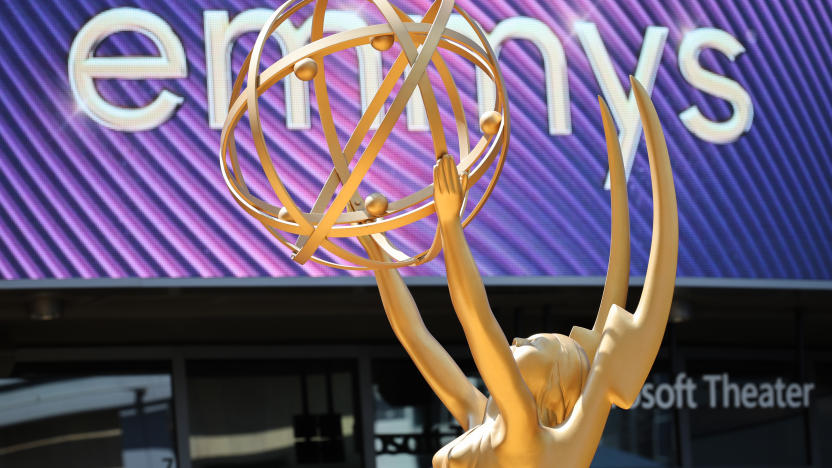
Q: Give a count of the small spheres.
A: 5